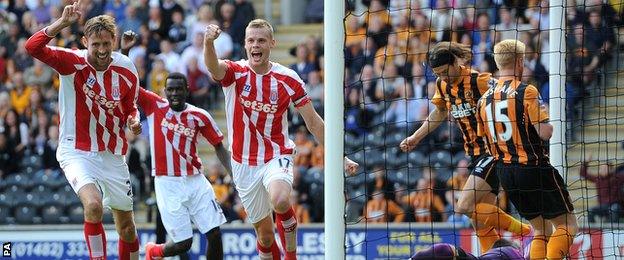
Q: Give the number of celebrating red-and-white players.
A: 3